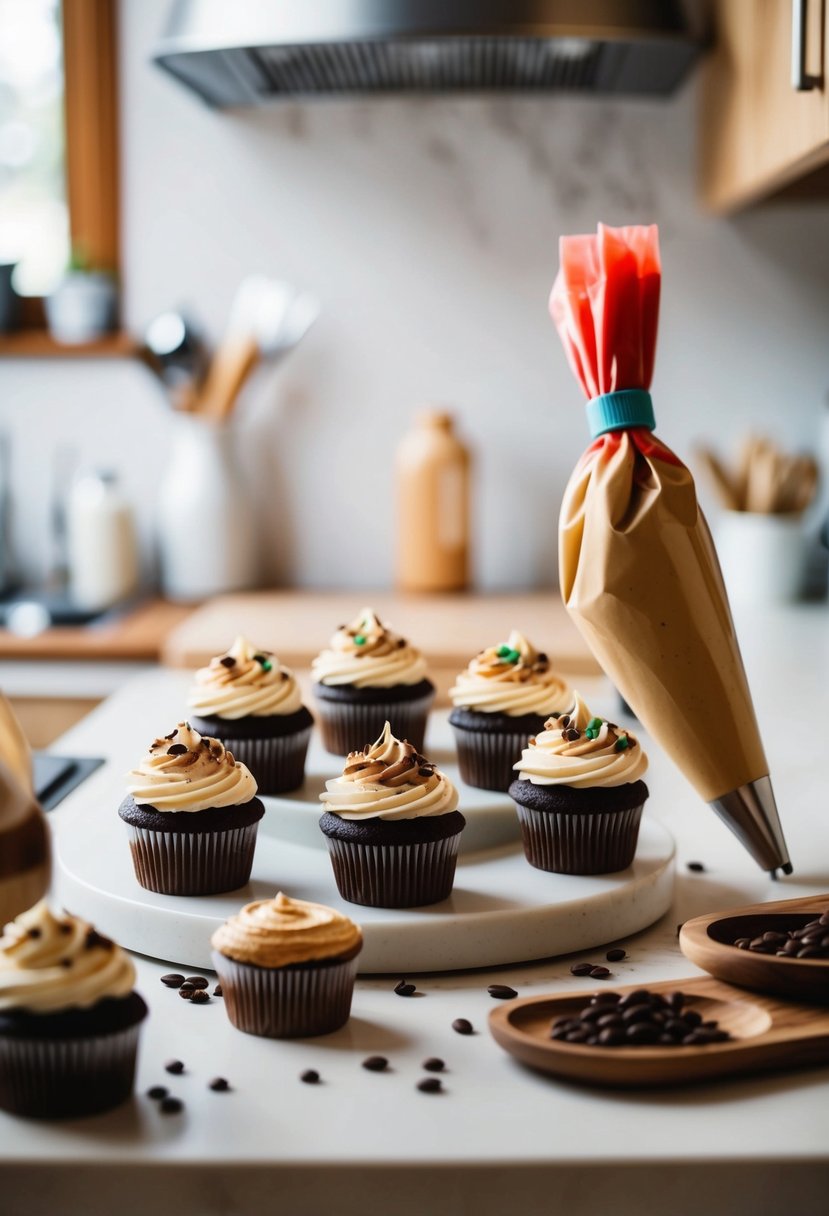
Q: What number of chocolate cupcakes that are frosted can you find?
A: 8